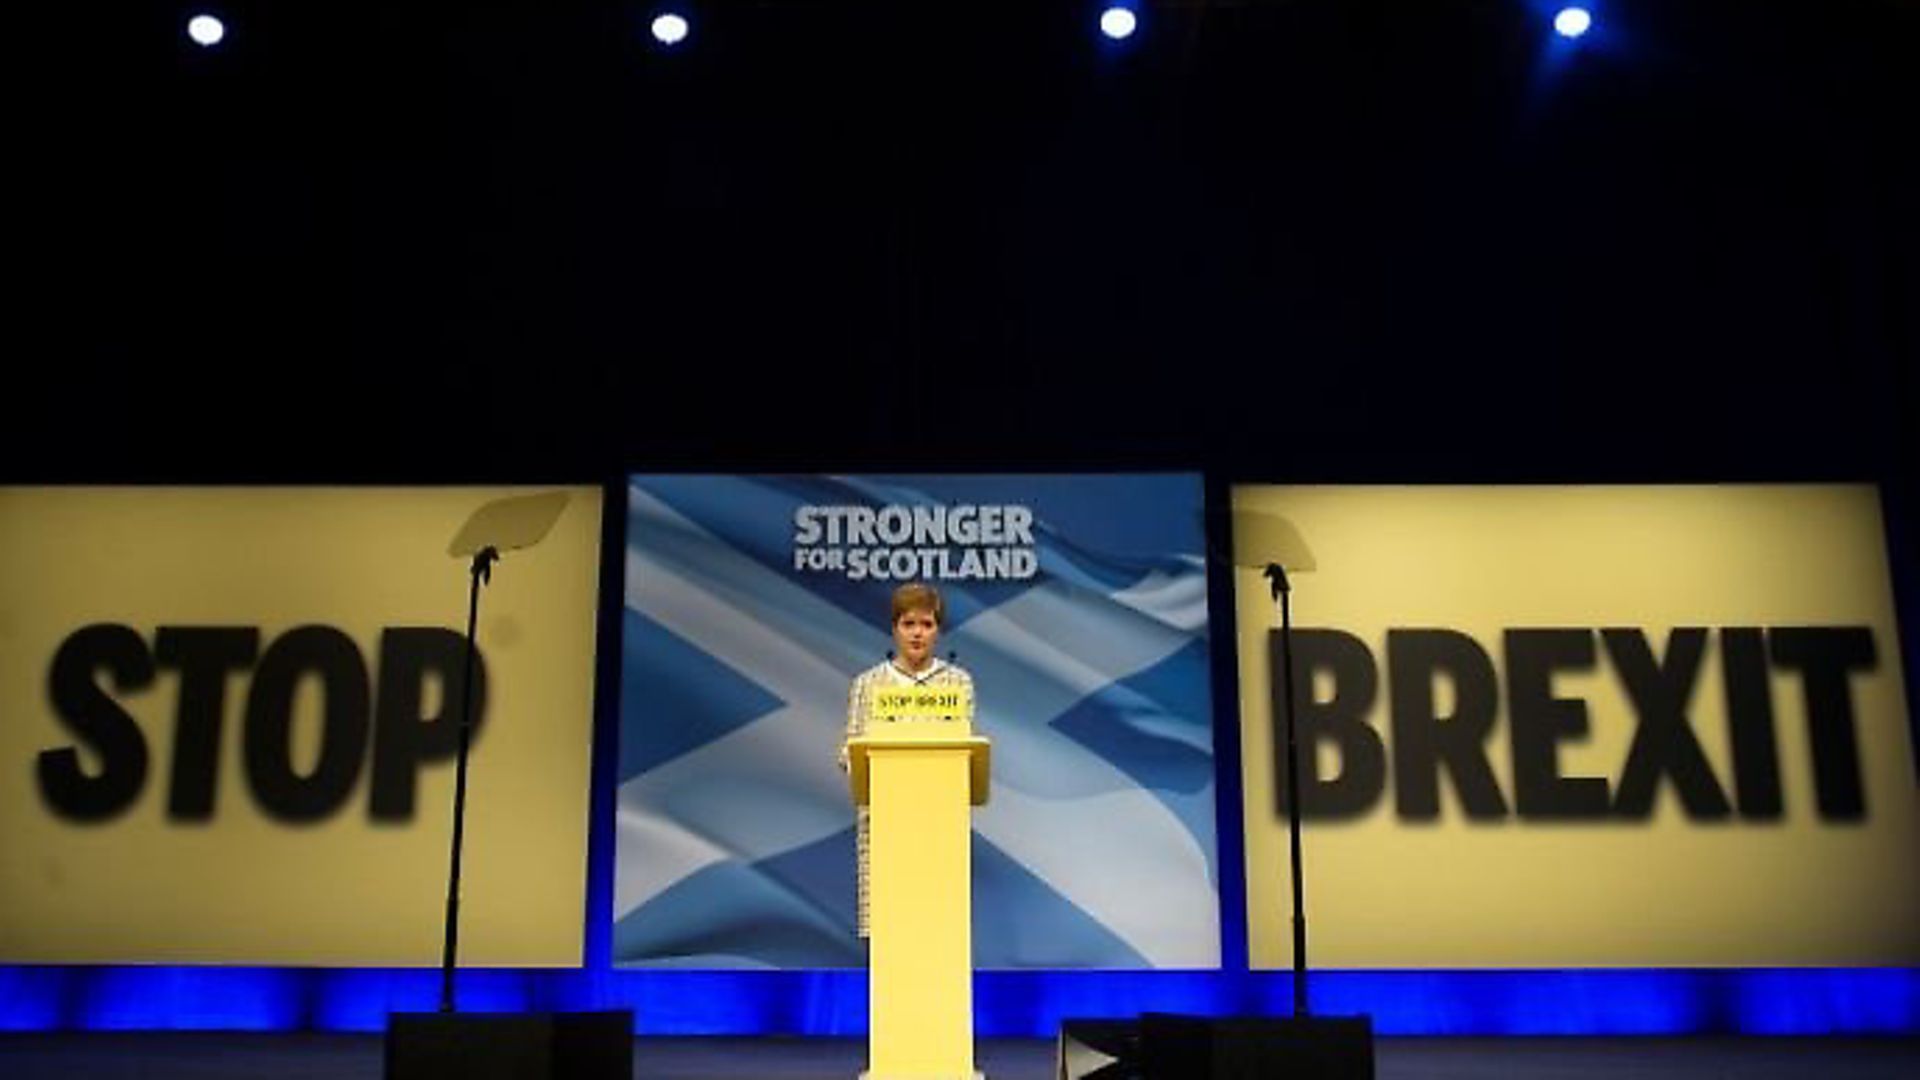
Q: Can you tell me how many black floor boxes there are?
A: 2